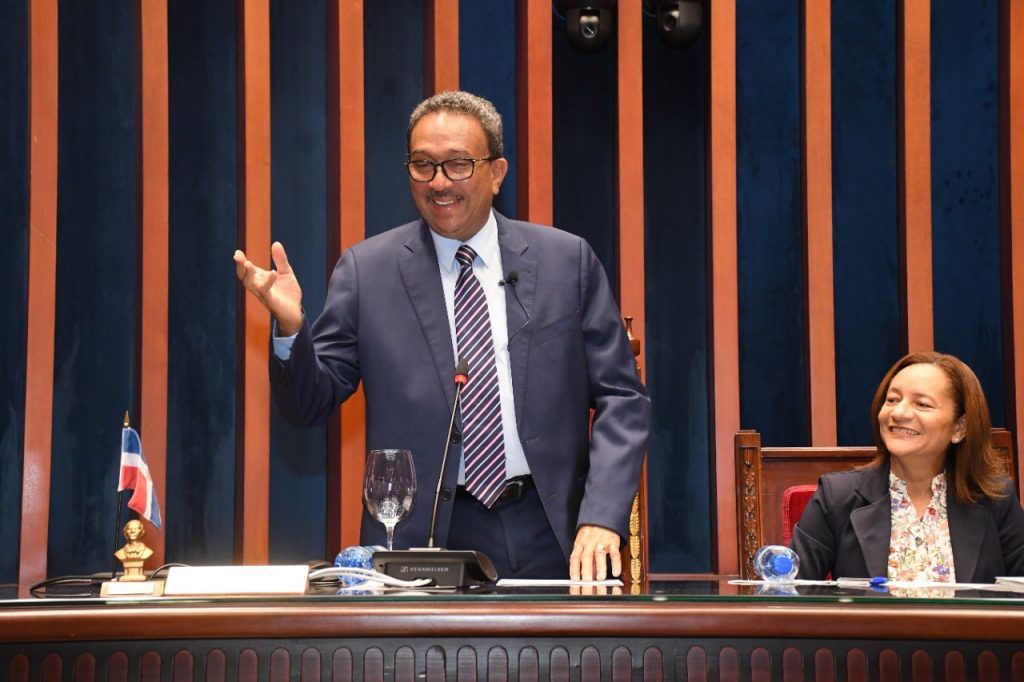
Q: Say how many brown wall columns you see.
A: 11